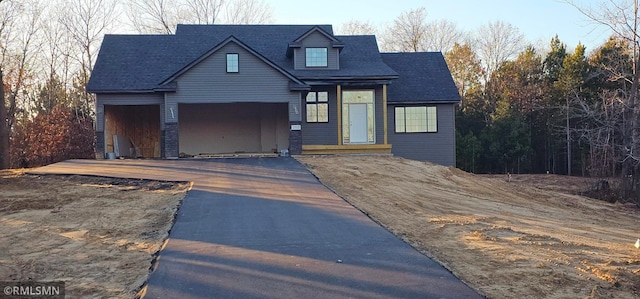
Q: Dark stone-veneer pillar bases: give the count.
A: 3